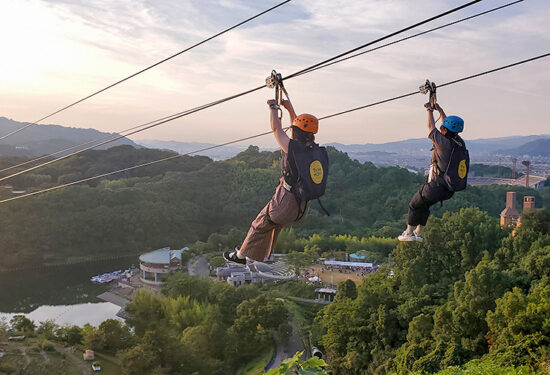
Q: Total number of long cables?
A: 4